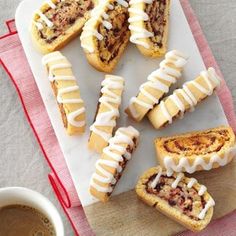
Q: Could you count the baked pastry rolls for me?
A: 10